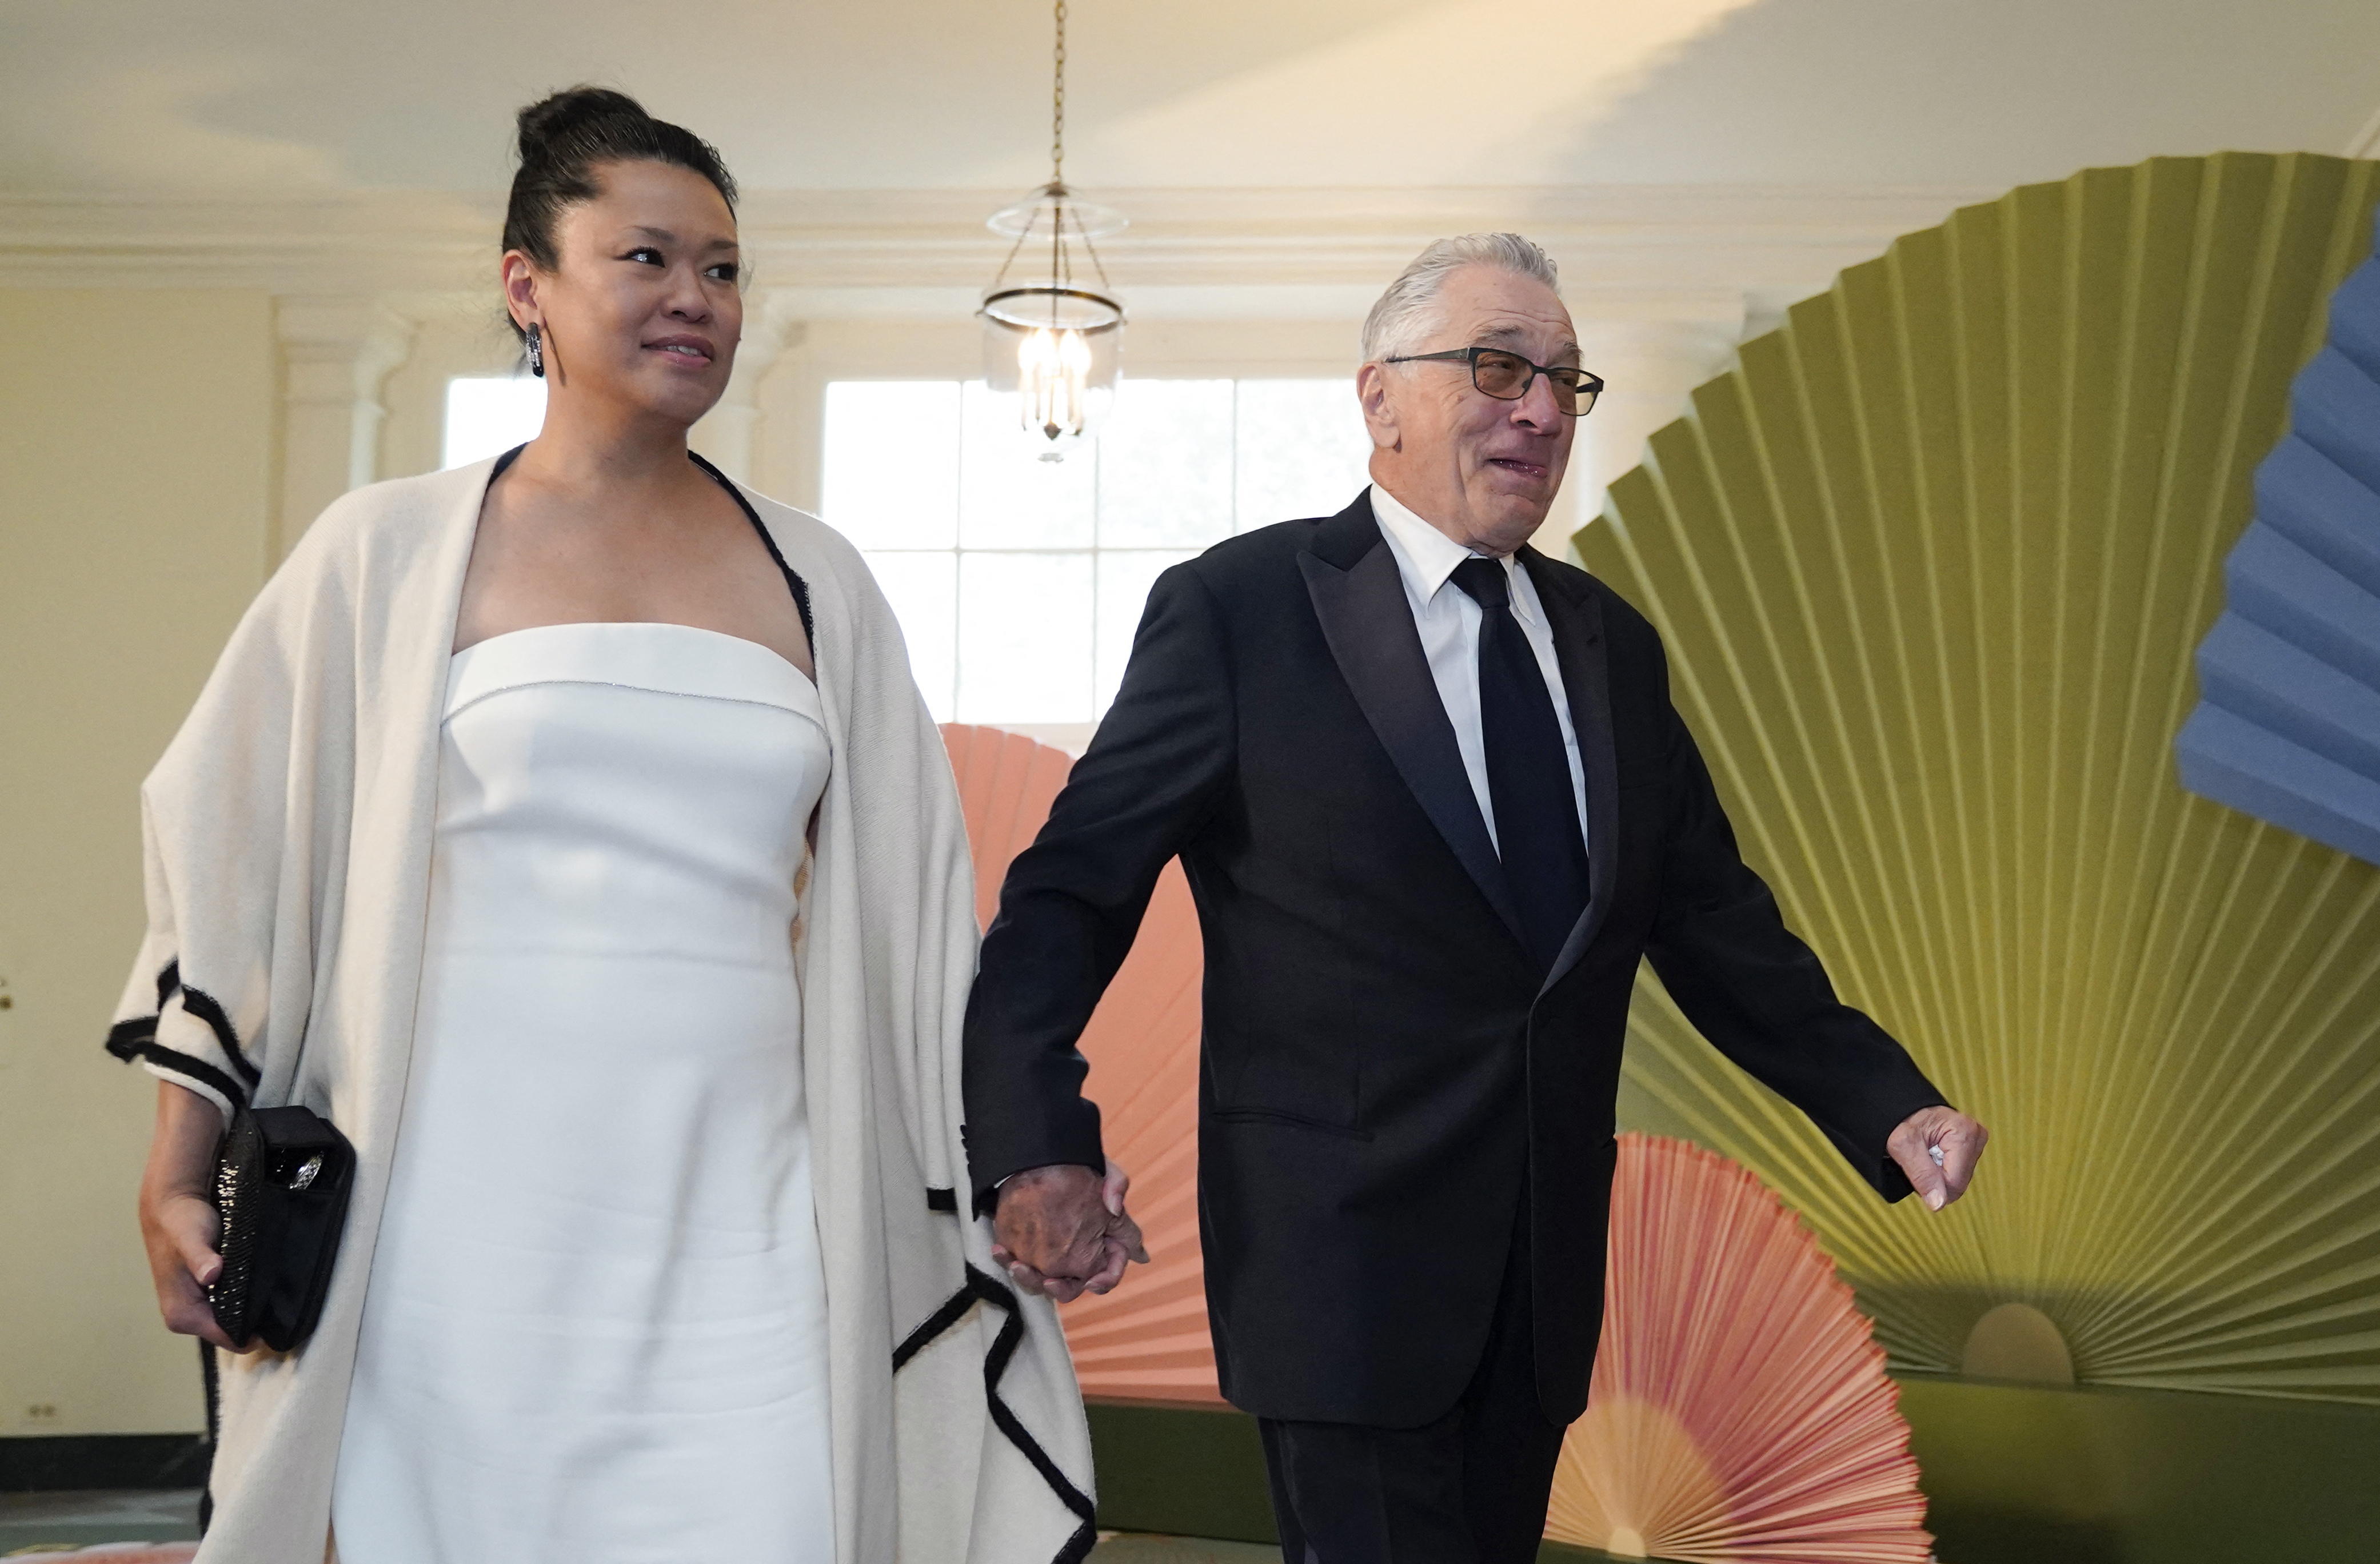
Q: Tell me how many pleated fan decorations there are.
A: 4